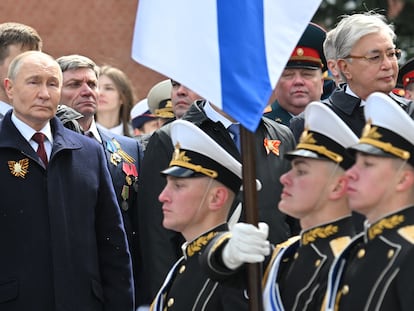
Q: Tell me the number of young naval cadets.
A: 3